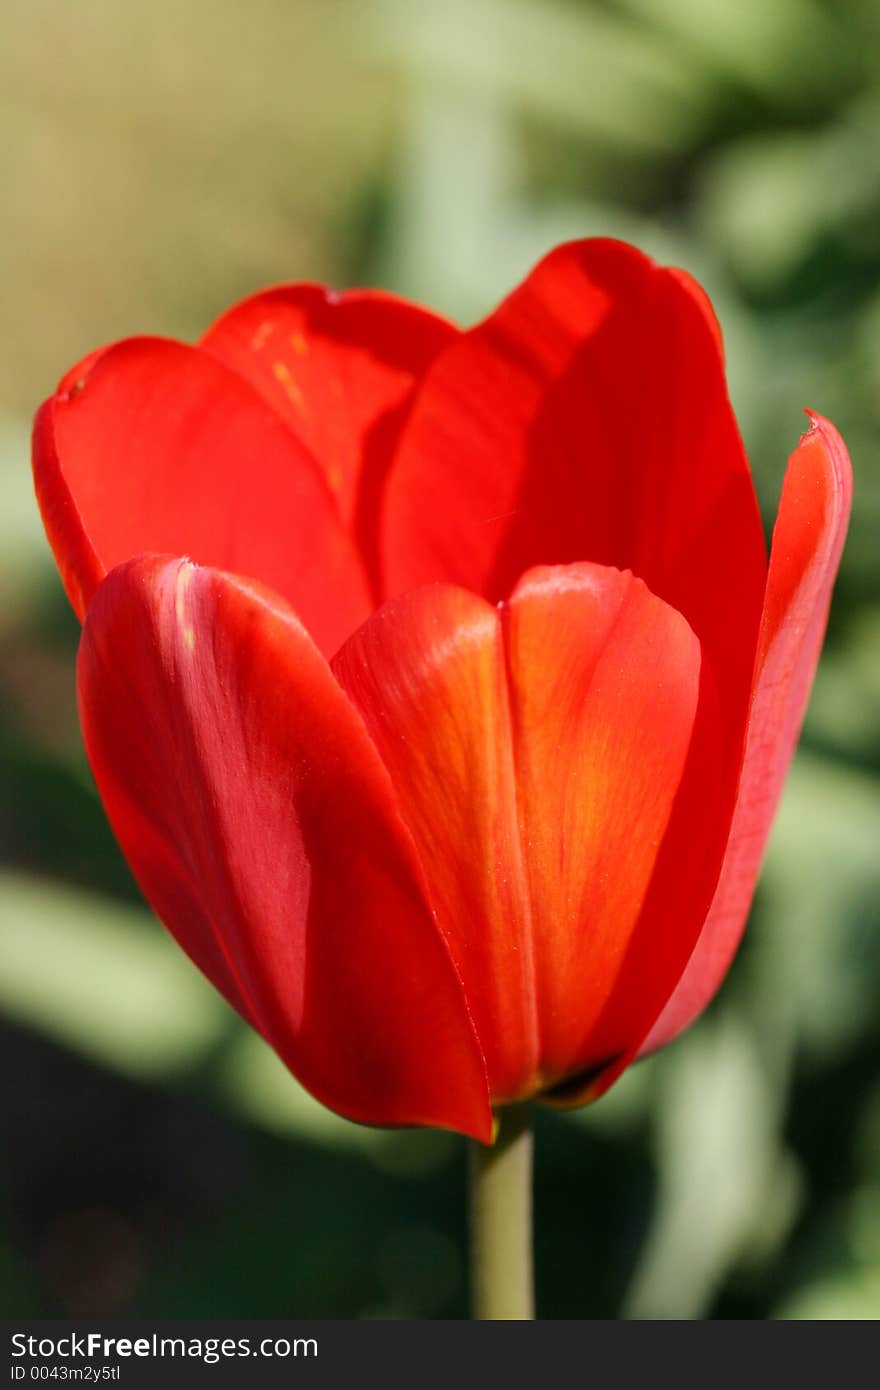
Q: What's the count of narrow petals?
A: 1